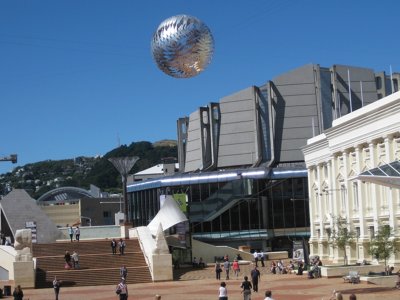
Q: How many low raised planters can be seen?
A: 2